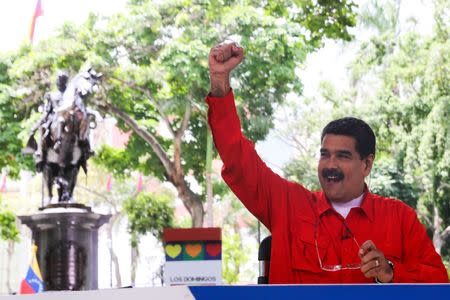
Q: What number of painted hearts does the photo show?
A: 3